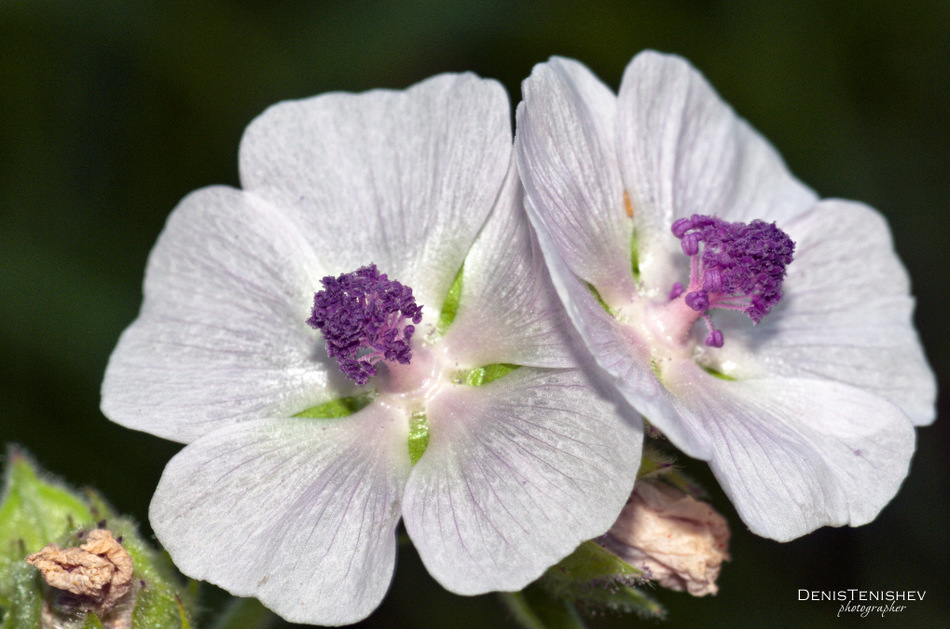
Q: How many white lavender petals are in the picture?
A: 10